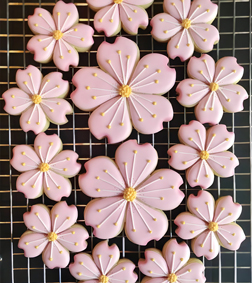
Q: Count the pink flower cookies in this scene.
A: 13